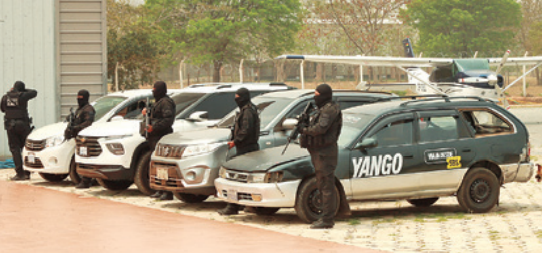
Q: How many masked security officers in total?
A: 5